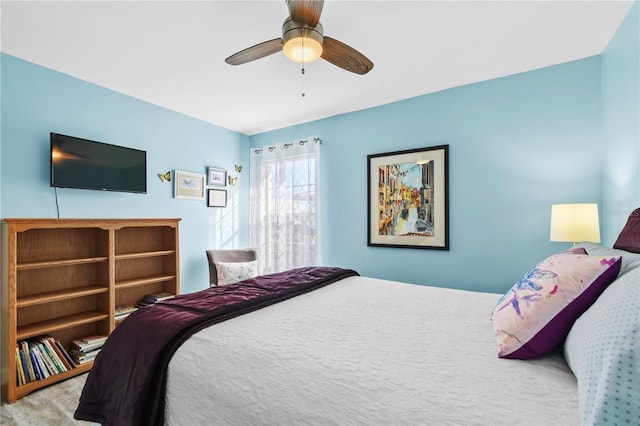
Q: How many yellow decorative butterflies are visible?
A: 3